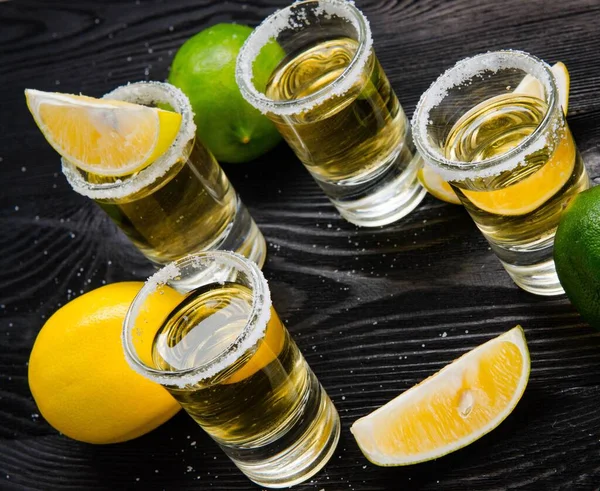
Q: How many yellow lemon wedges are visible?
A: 3